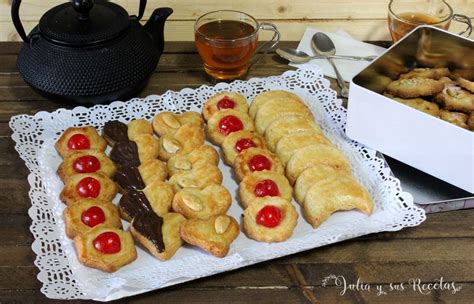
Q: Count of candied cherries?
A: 11